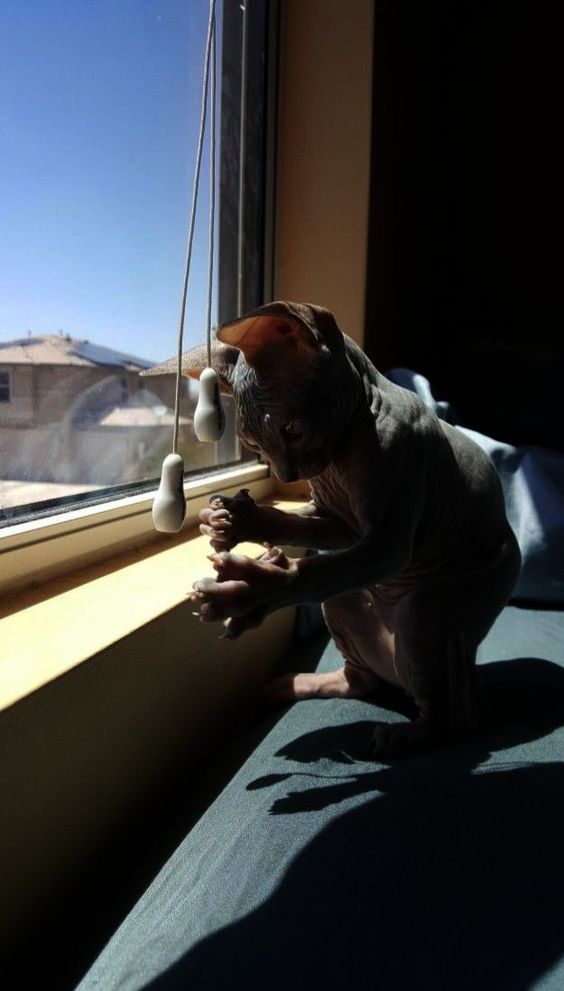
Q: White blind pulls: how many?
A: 2